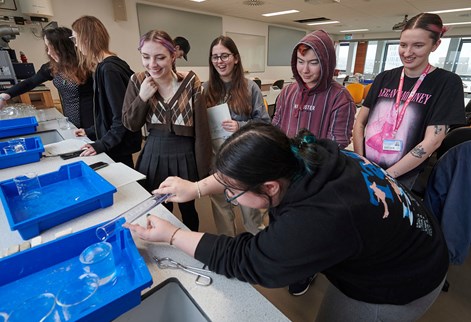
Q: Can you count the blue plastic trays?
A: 4